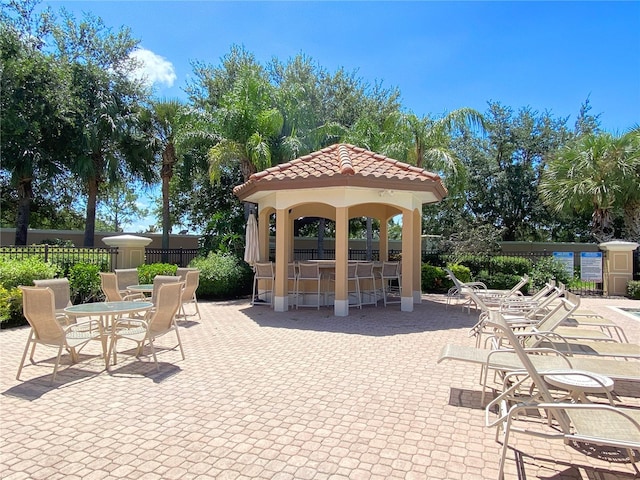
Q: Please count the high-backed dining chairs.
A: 8